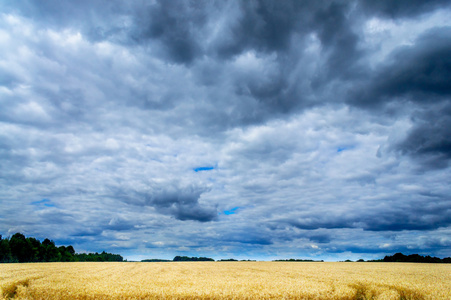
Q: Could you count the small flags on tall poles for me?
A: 0